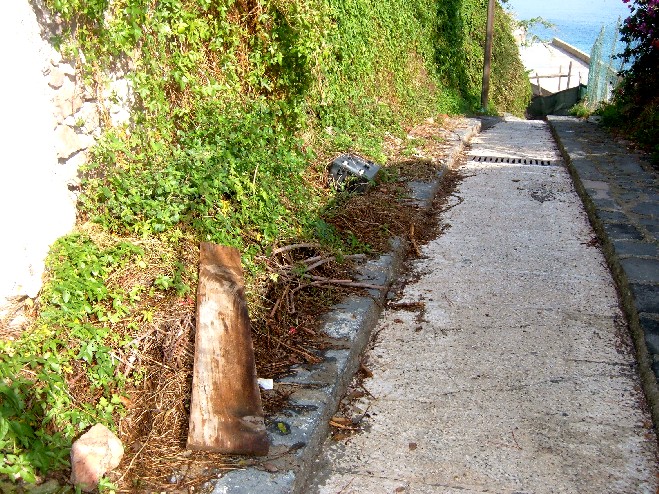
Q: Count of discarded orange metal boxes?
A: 0